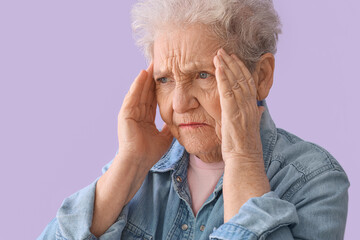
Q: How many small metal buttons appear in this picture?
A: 3